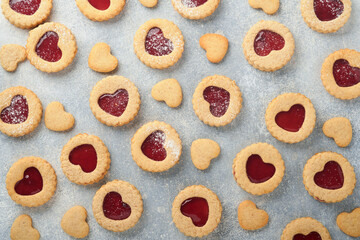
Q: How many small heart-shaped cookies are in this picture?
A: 13